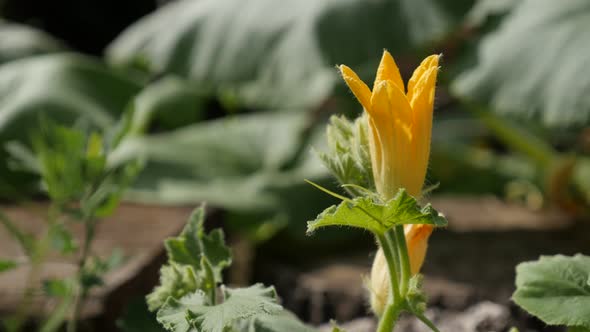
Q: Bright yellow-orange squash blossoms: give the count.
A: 2